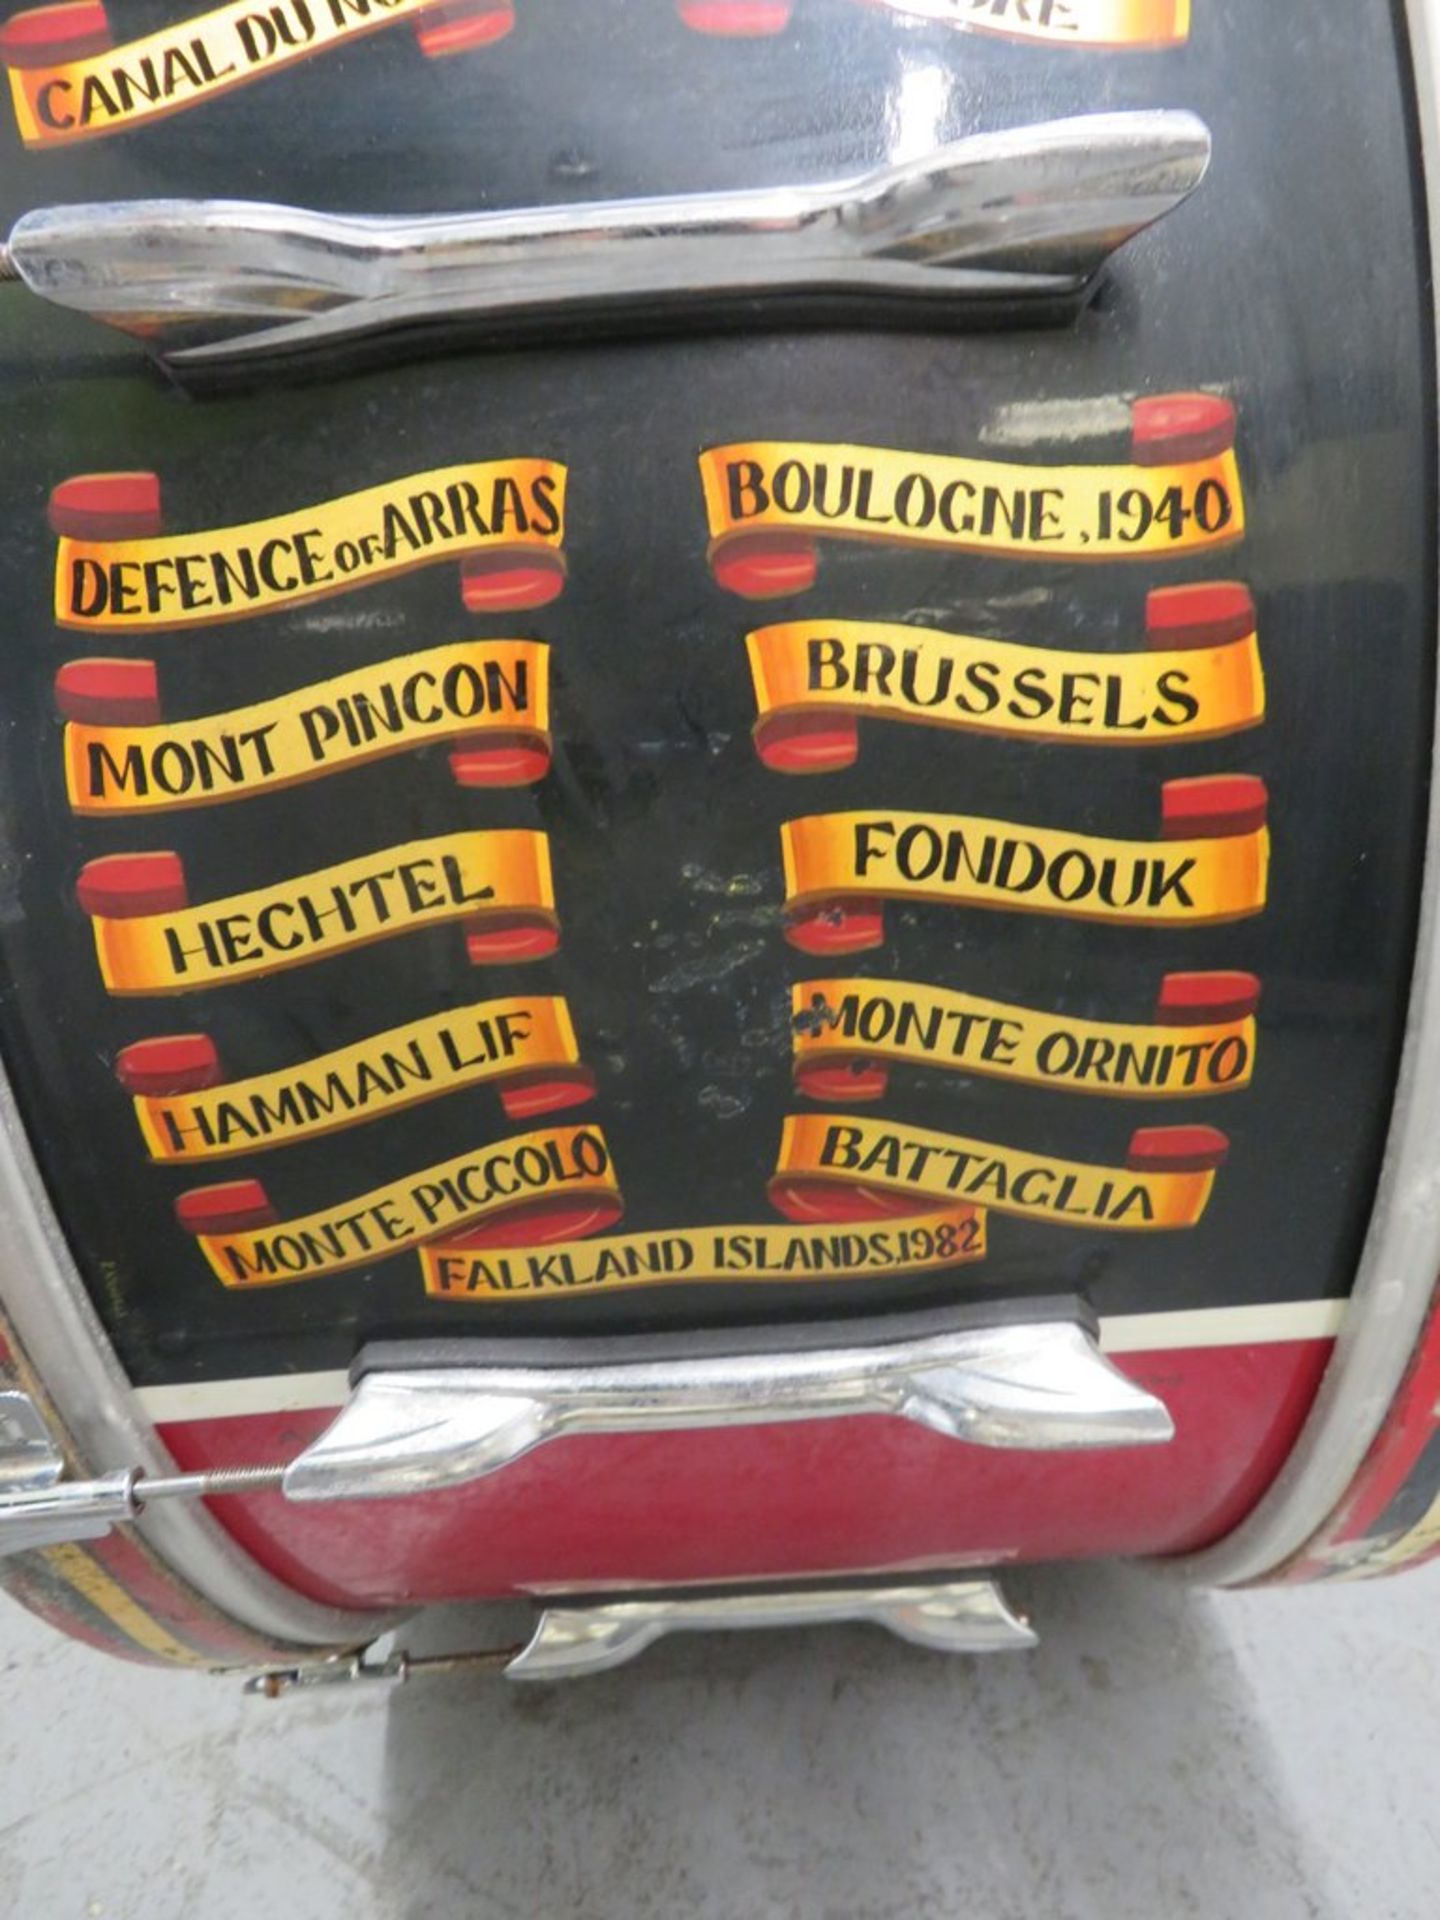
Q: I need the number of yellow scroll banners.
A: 13